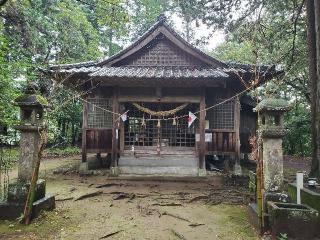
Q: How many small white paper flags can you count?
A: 2